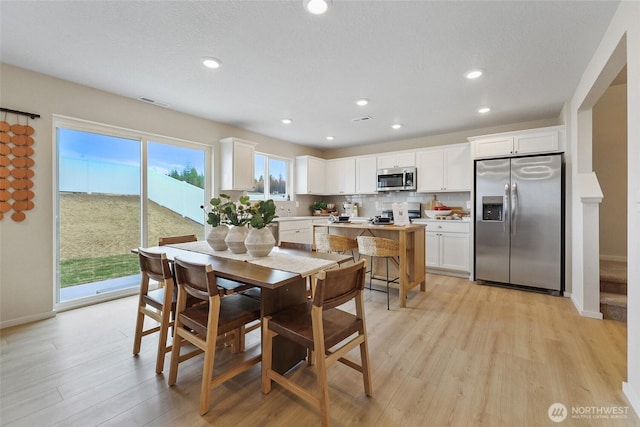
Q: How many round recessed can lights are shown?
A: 8